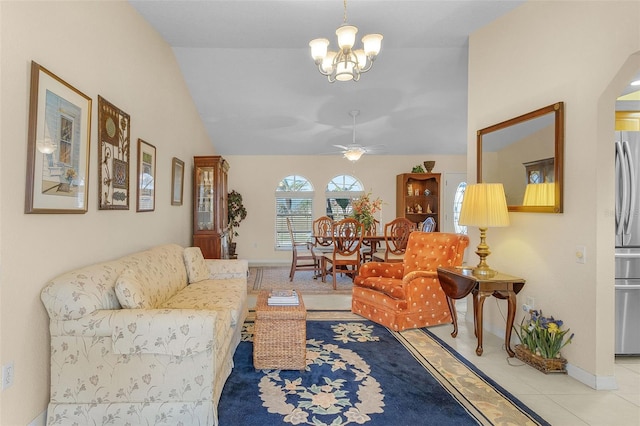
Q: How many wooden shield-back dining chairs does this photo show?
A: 6